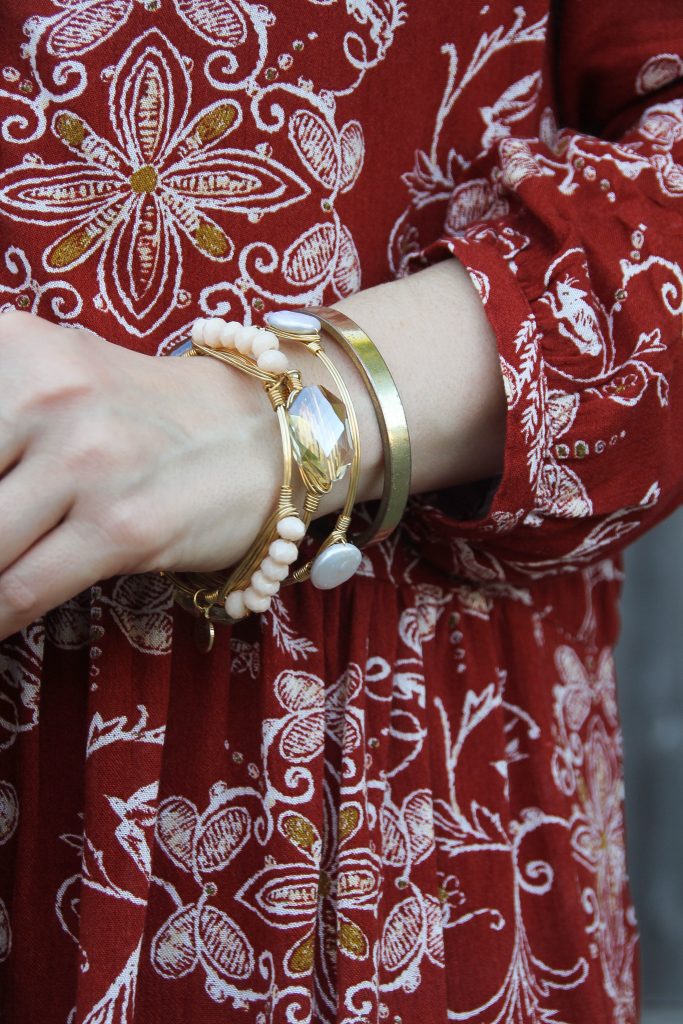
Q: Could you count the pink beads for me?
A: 12